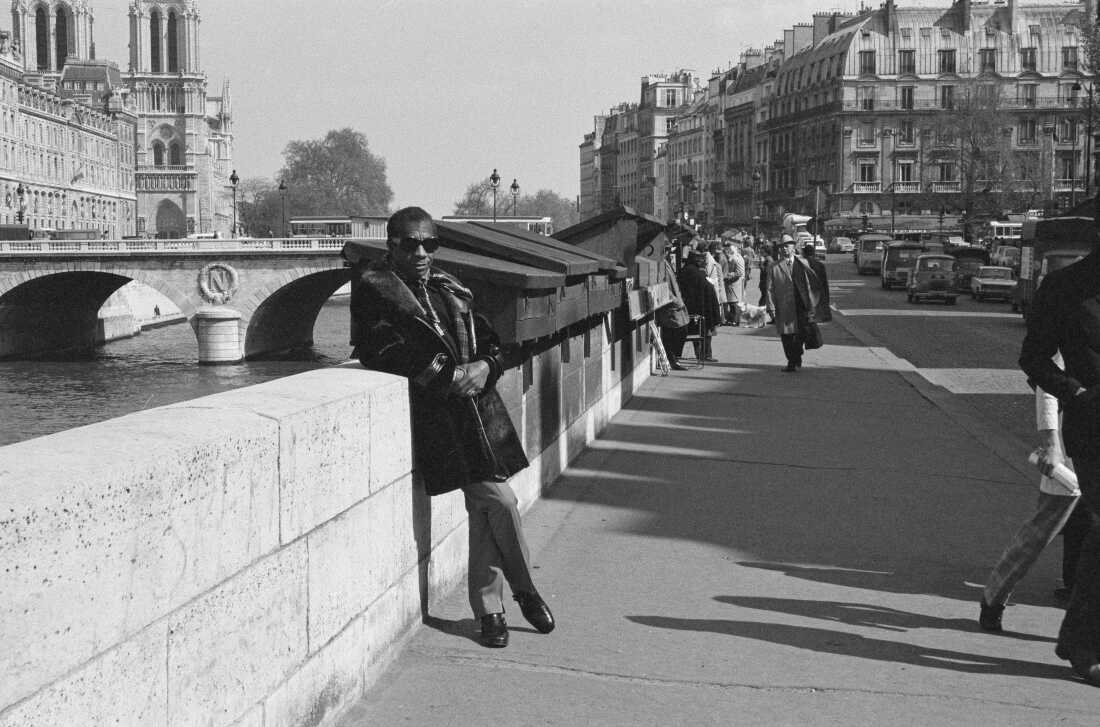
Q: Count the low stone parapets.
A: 1